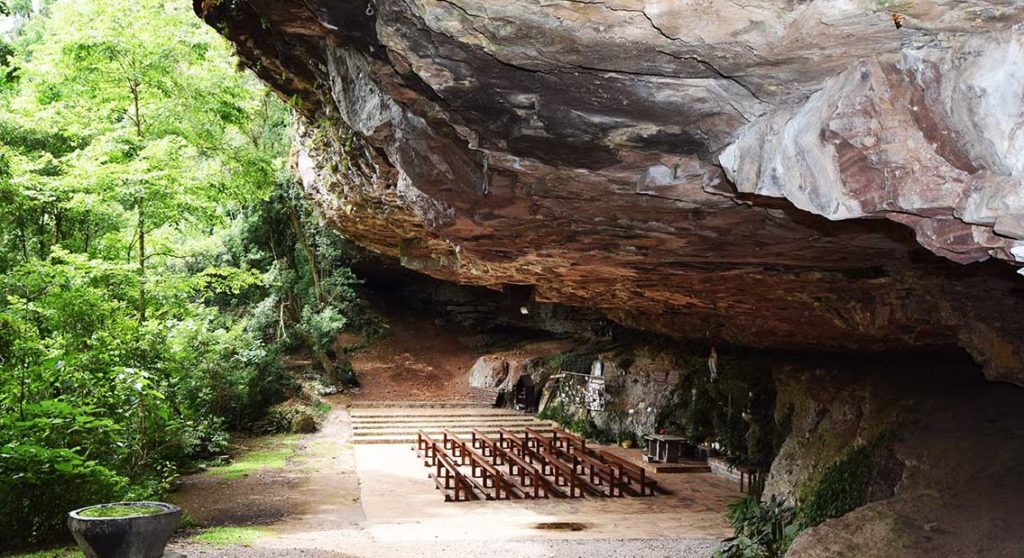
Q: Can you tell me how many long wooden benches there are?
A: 12